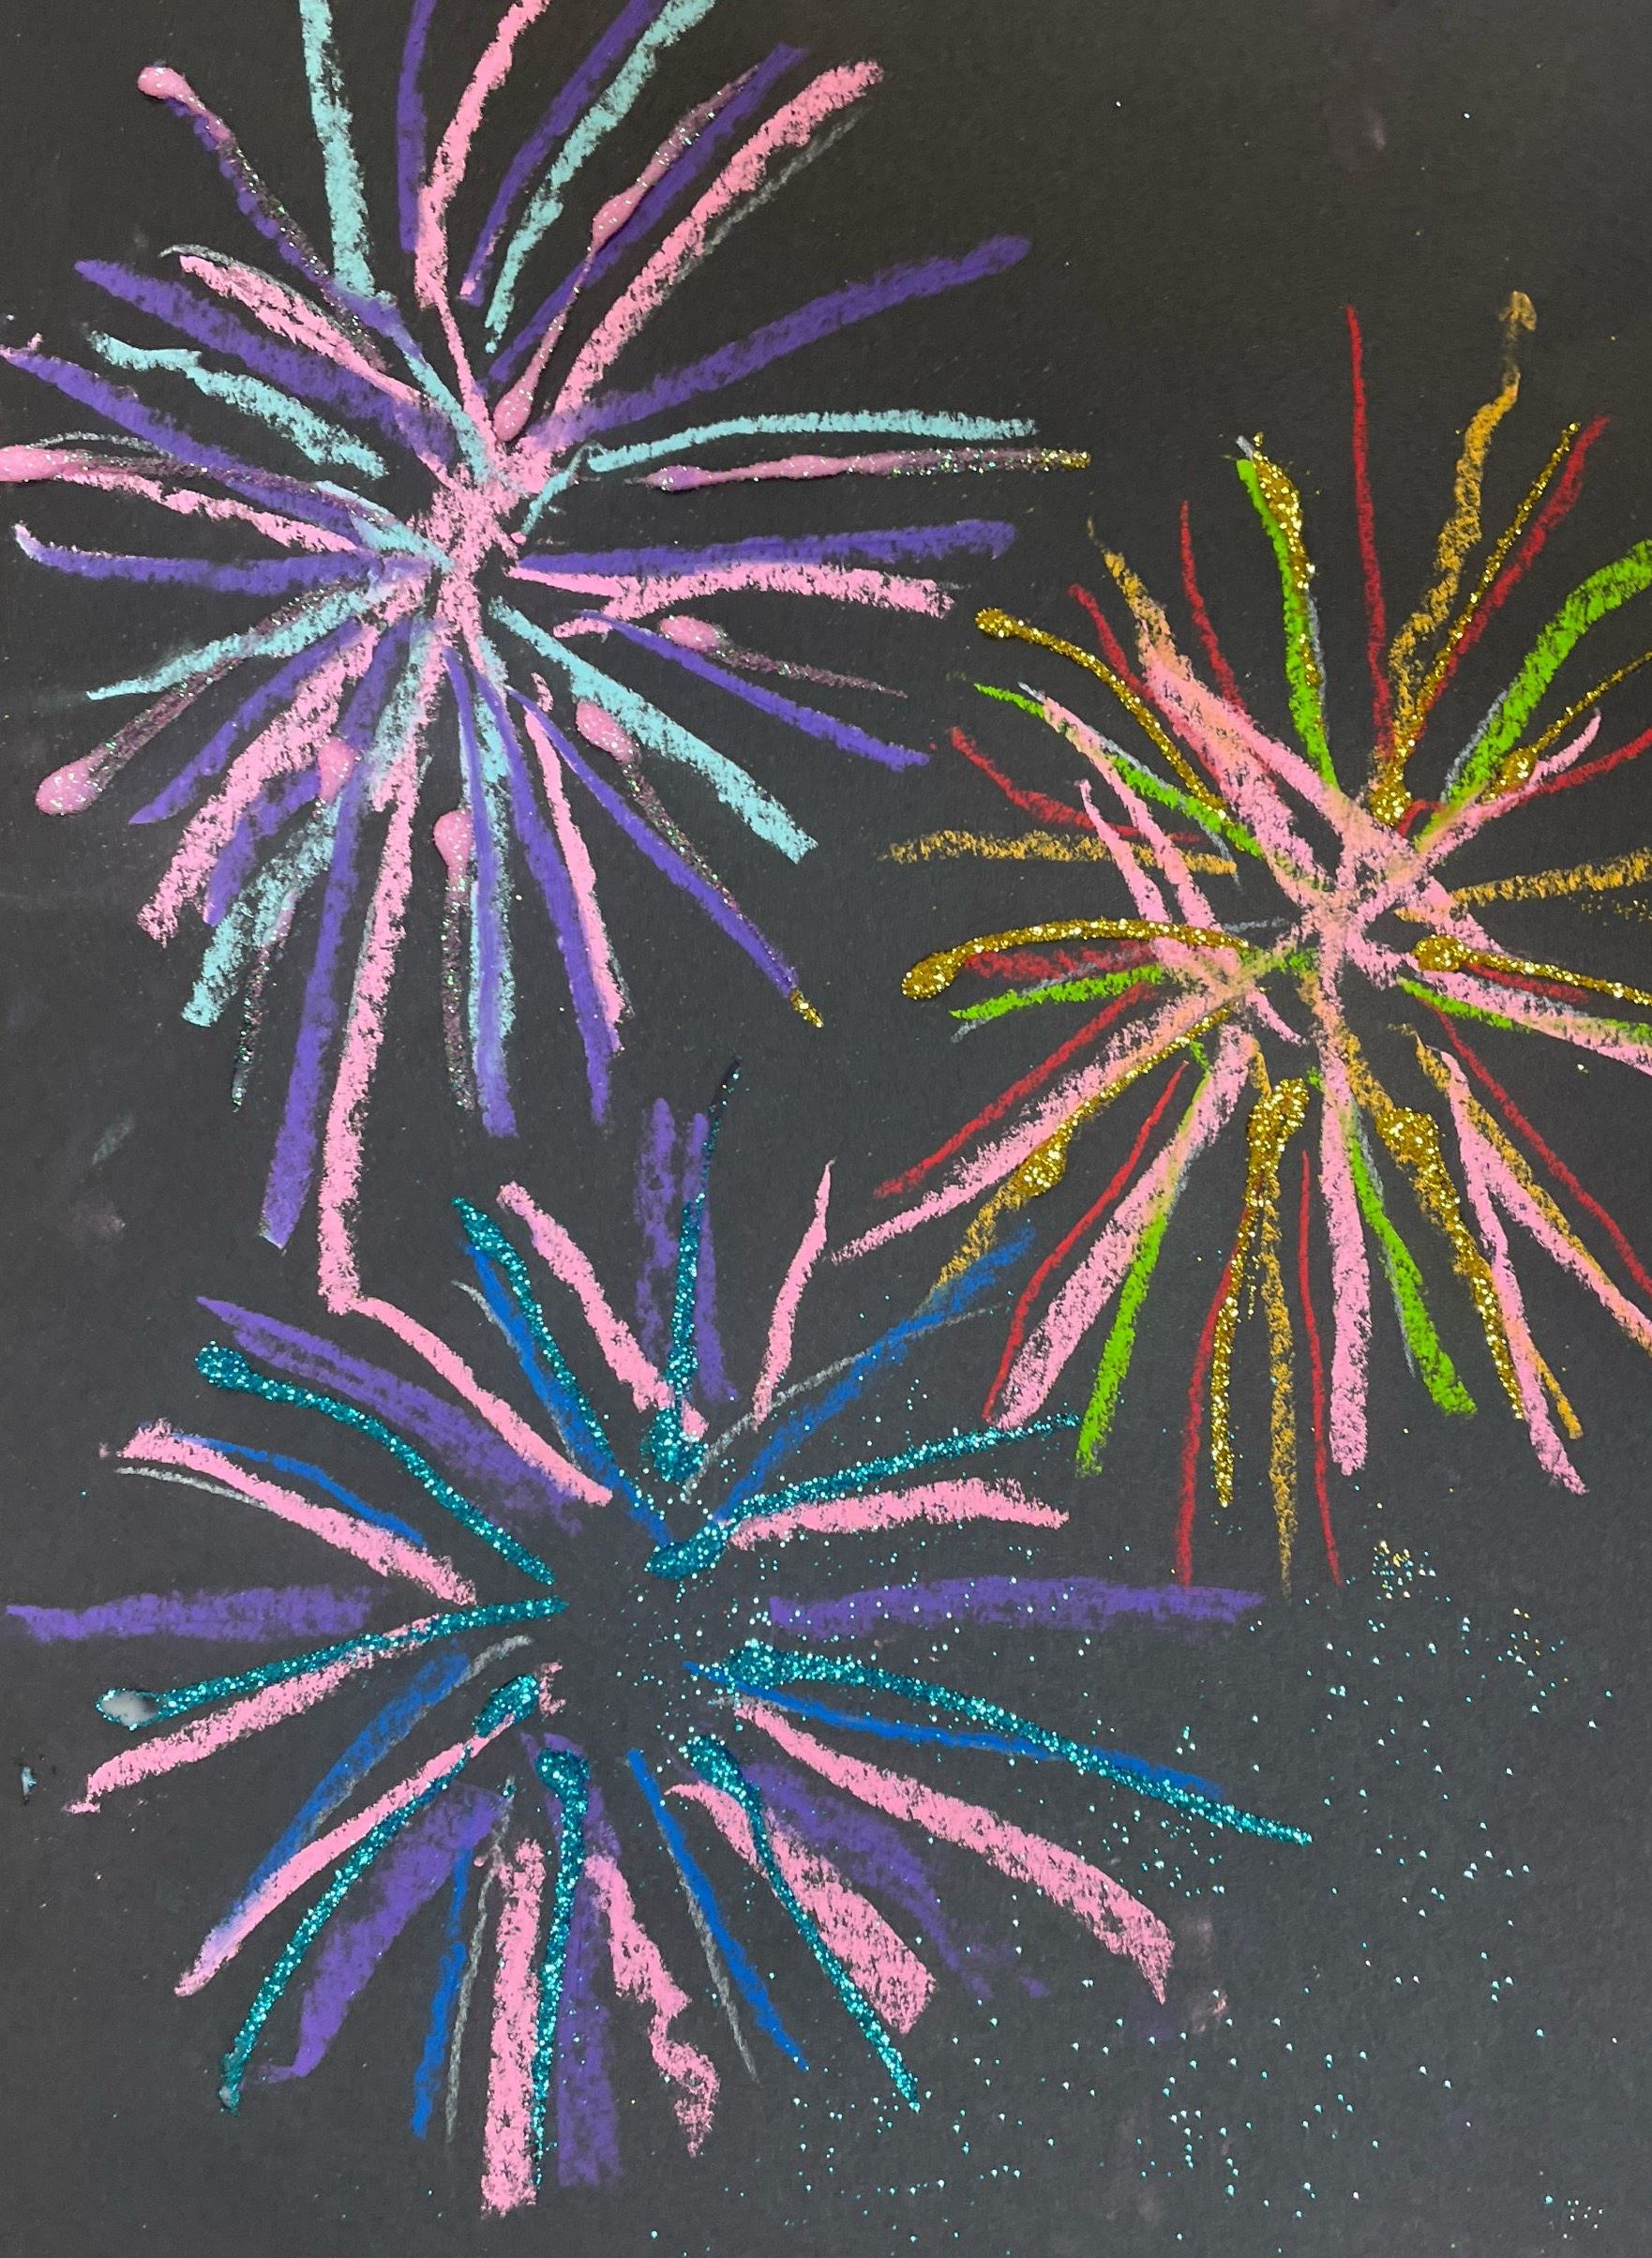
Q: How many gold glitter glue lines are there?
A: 9